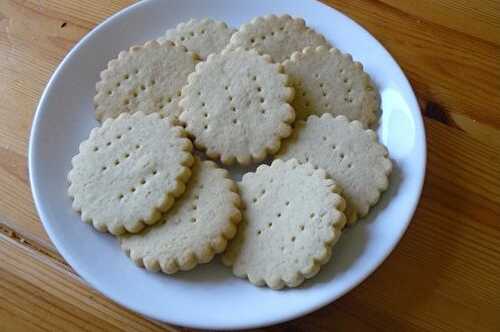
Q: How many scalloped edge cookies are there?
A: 9